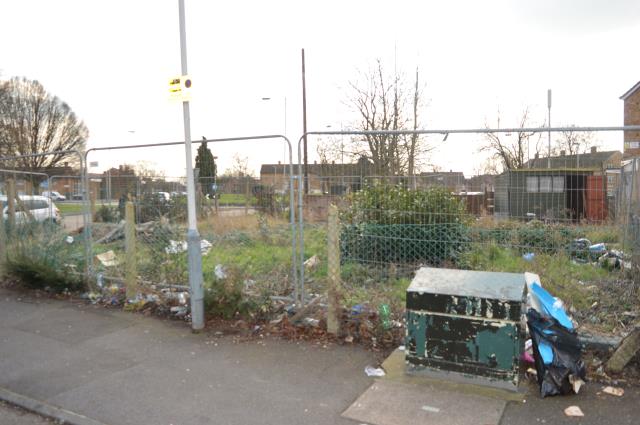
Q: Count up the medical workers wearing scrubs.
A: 0